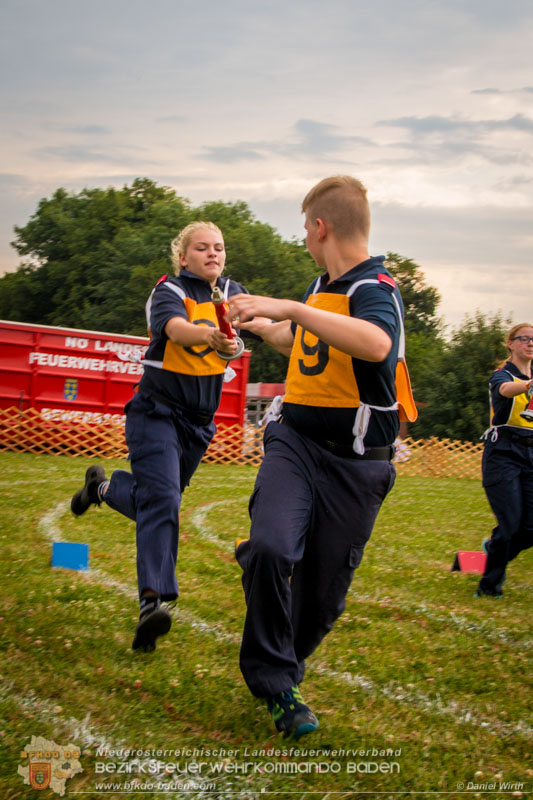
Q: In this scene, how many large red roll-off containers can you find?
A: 1